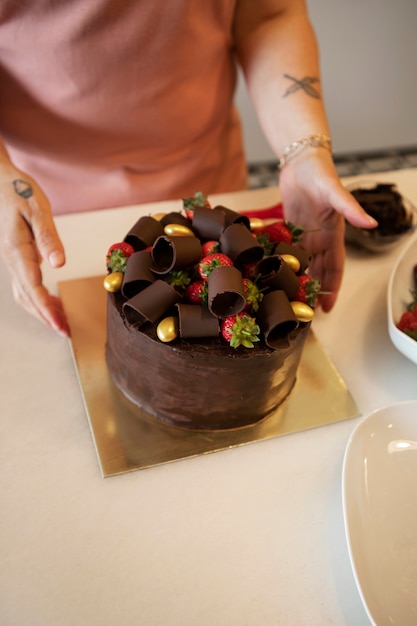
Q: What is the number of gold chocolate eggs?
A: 7